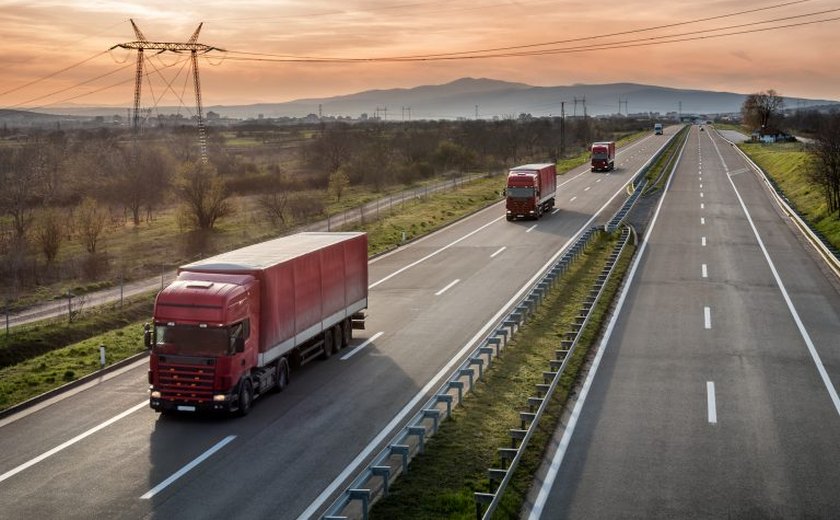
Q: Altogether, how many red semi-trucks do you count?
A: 3